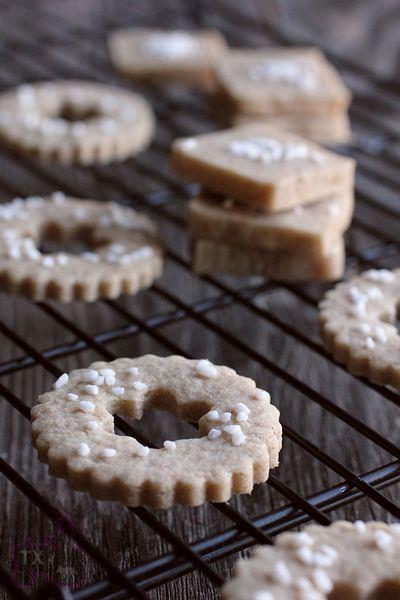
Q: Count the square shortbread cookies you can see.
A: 6